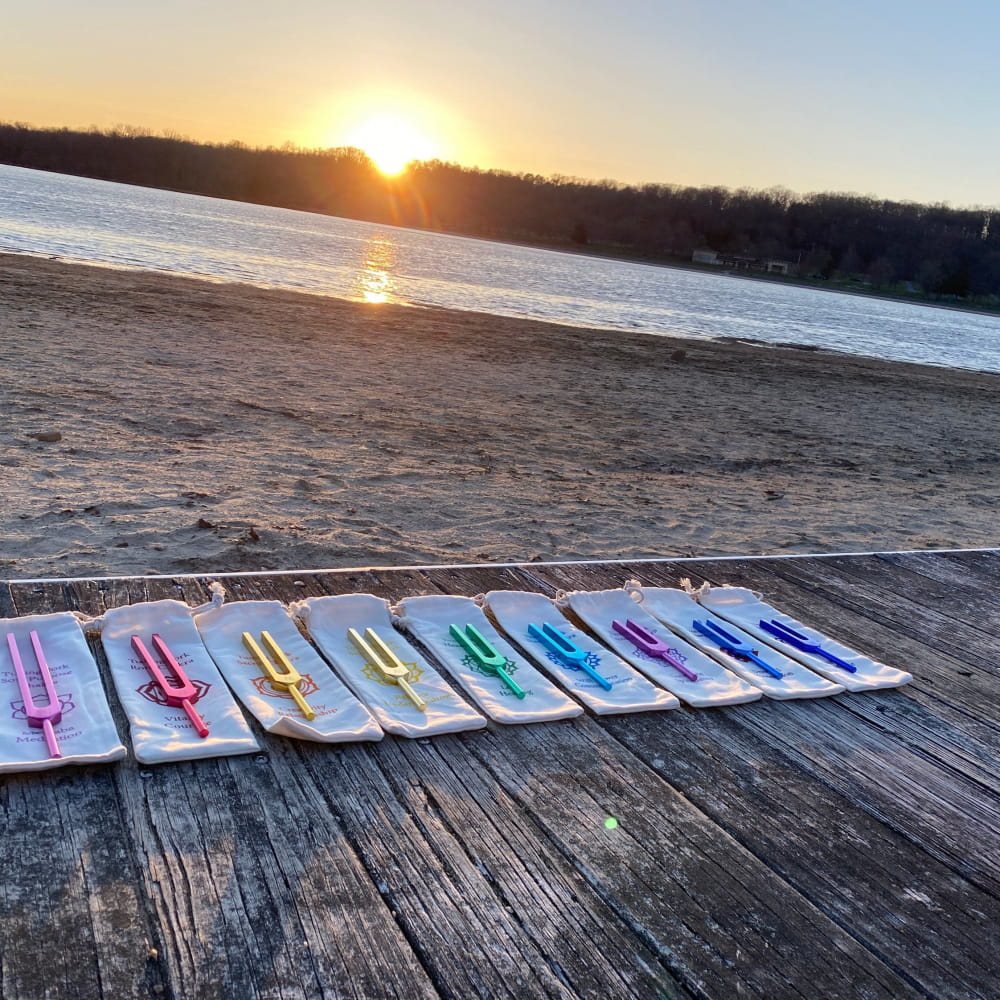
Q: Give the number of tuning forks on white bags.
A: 9